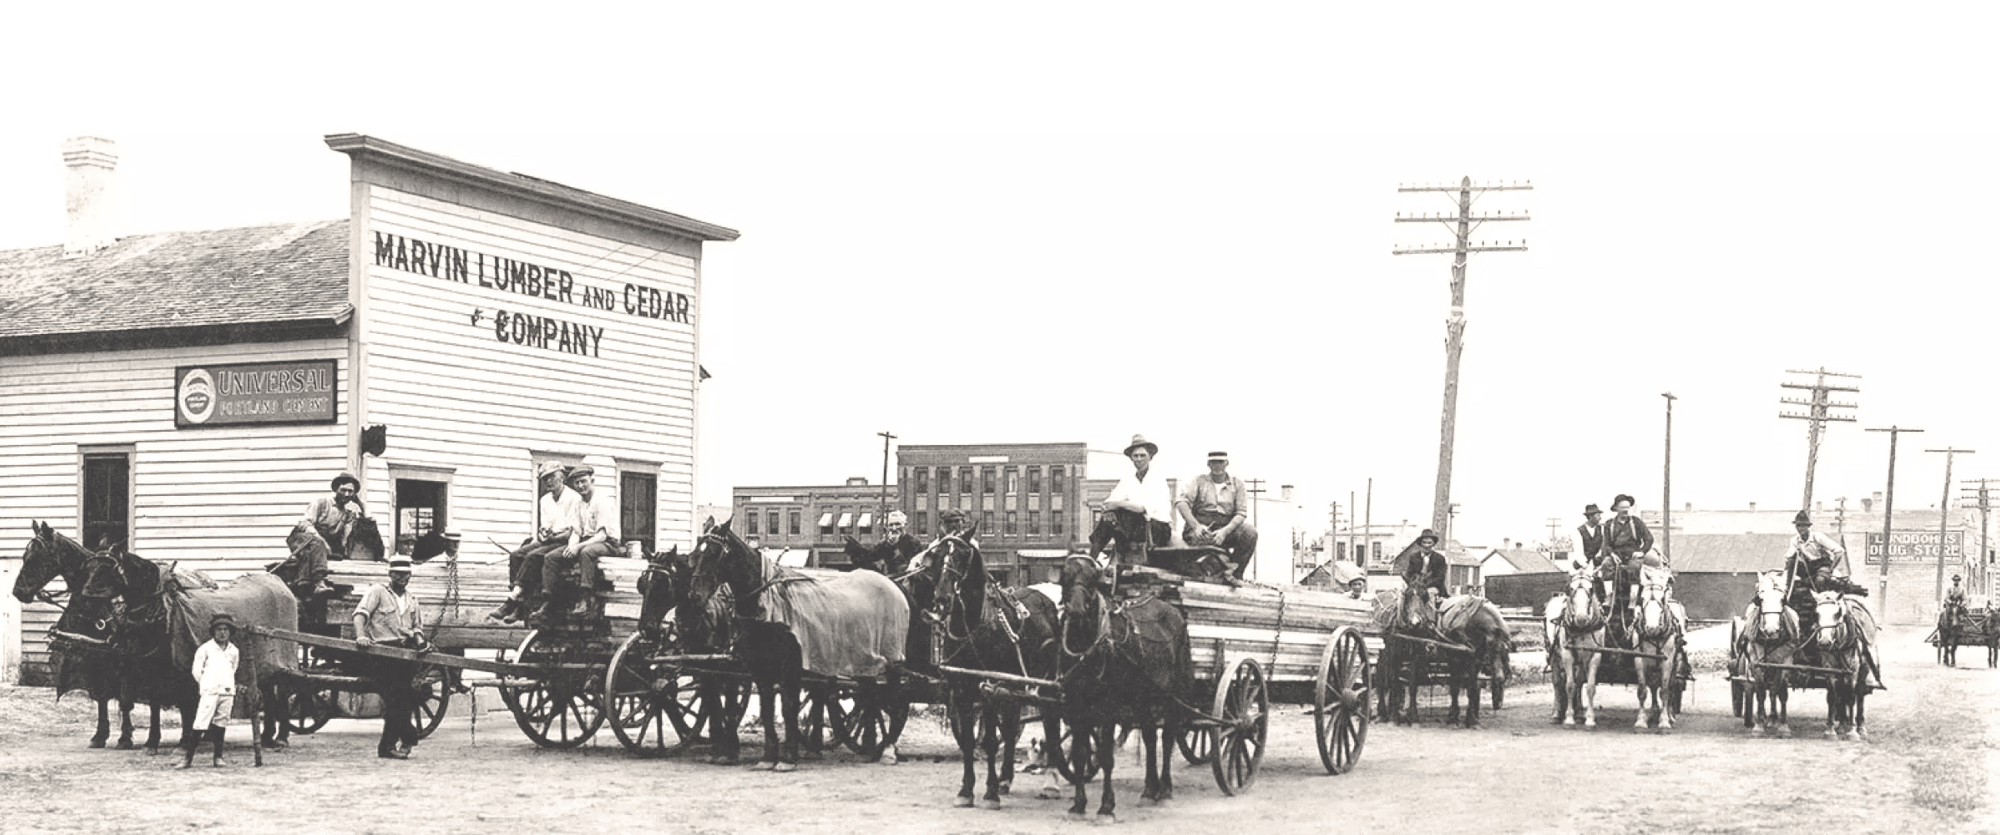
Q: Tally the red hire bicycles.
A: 0